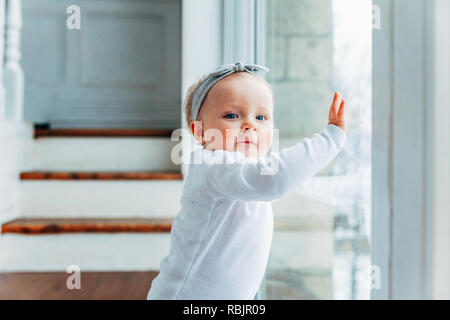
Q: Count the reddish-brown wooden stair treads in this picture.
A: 3